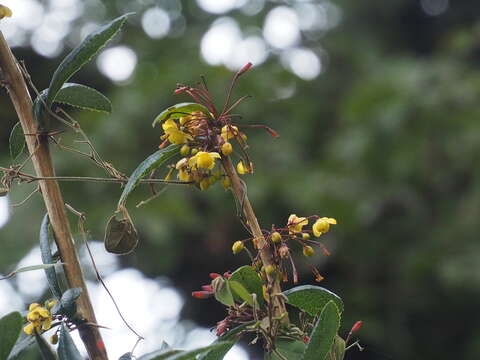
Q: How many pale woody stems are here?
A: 2